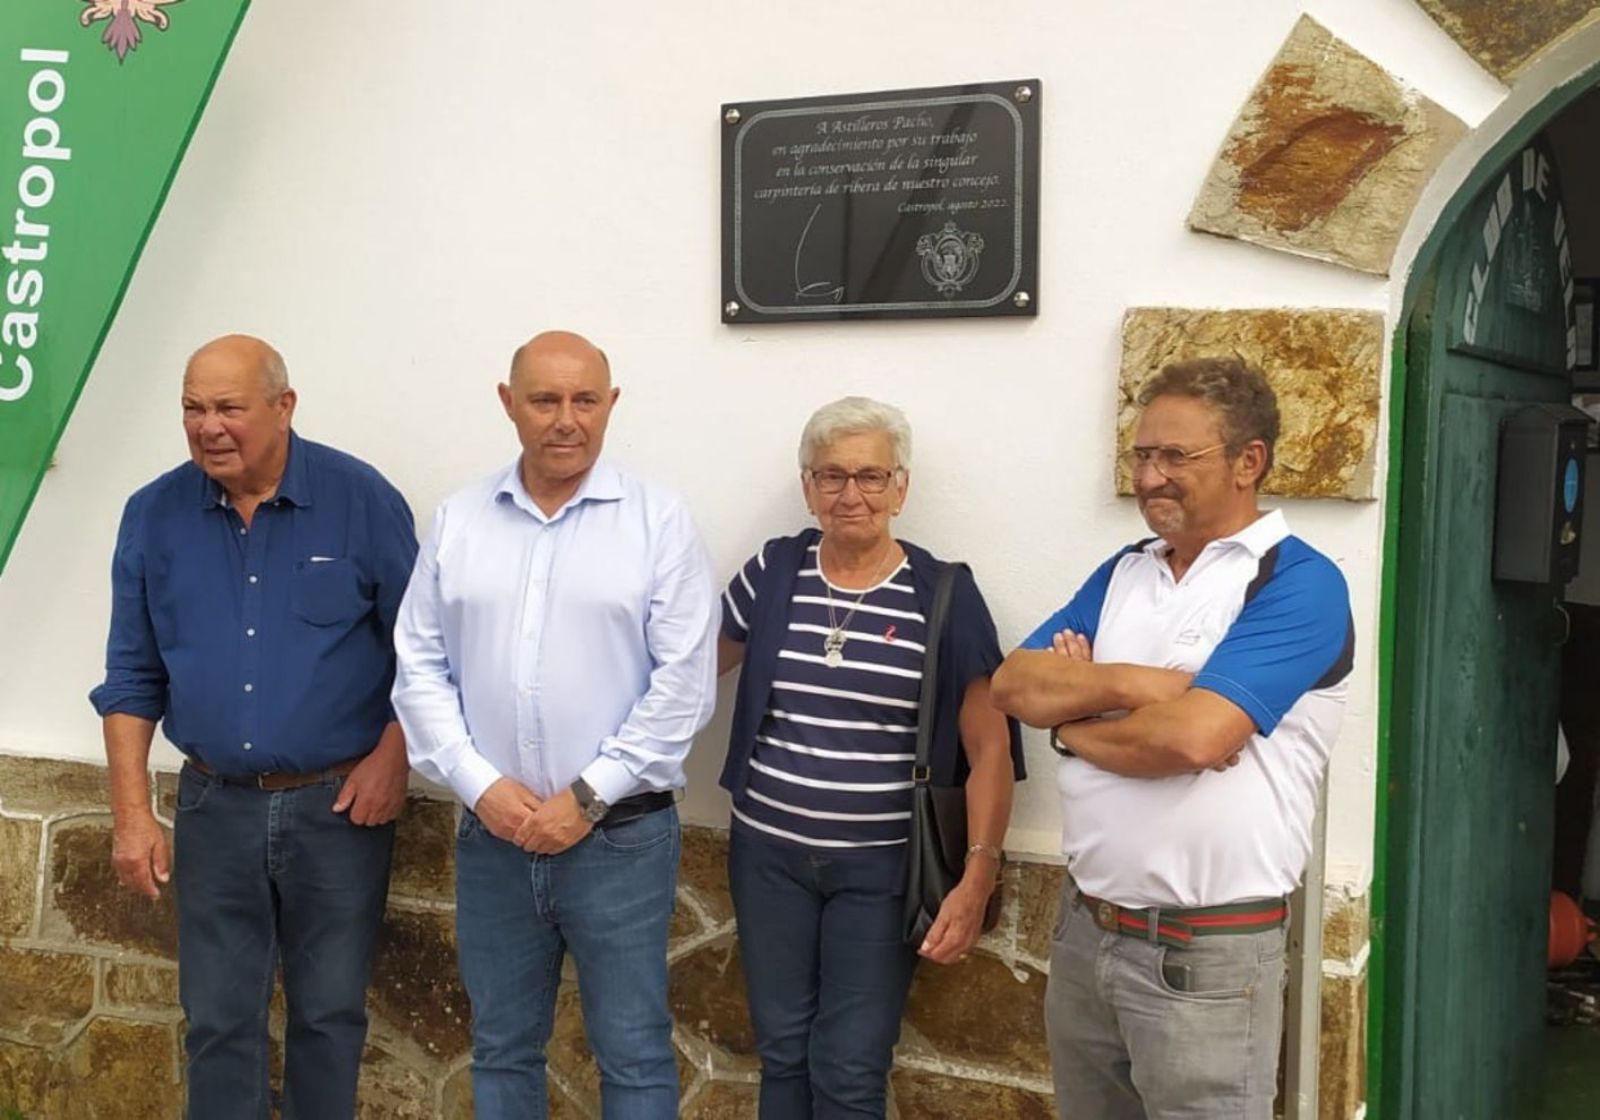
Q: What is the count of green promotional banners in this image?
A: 1